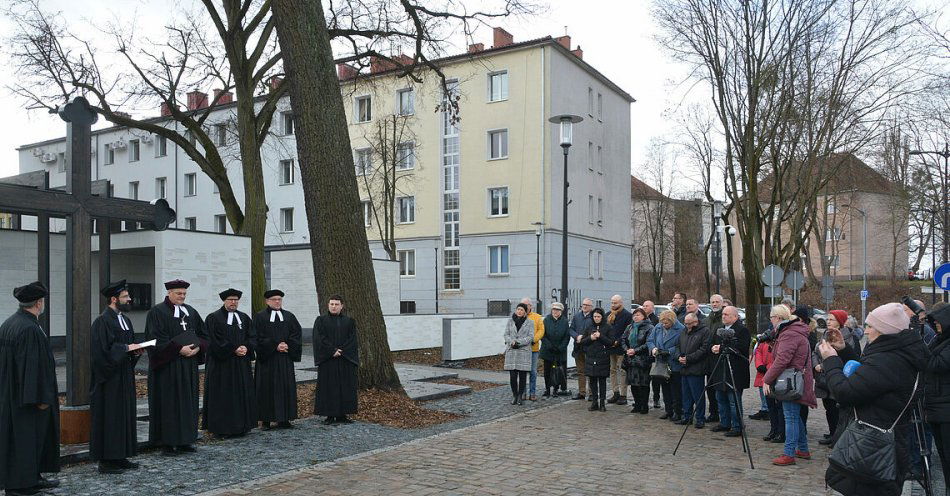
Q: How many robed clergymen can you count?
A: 6